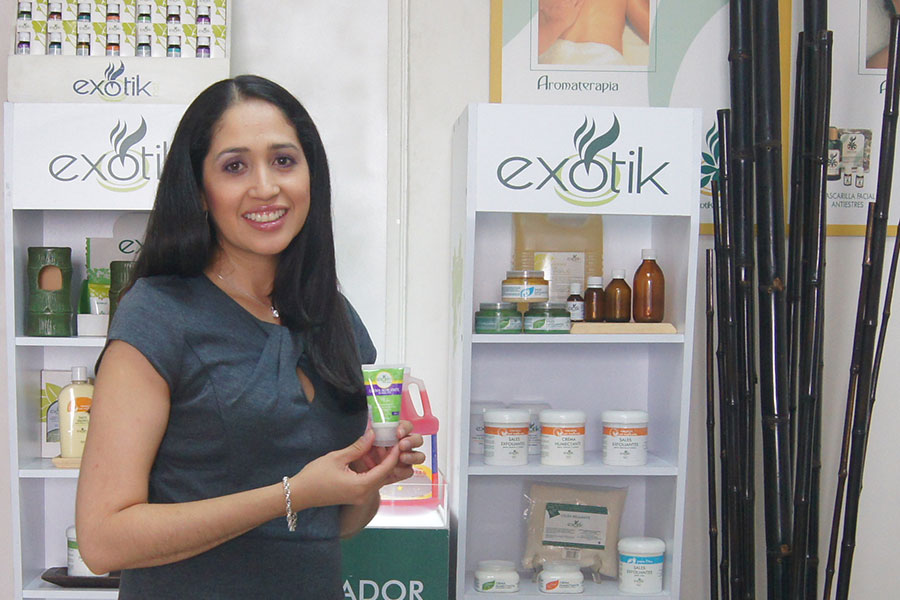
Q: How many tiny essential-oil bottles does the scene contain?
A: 14